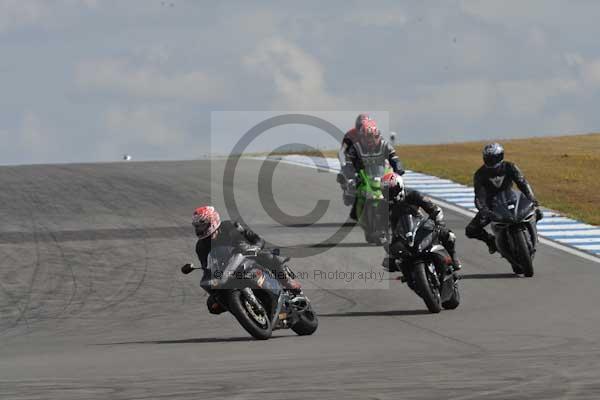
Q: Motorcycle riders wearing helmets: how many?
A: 5